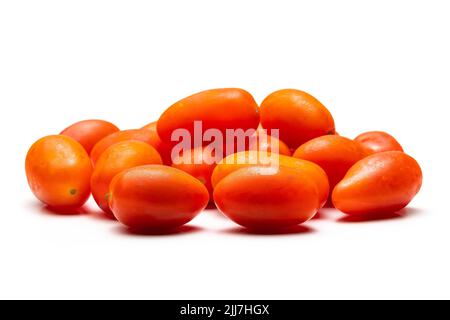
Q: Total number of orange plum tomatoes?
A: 15